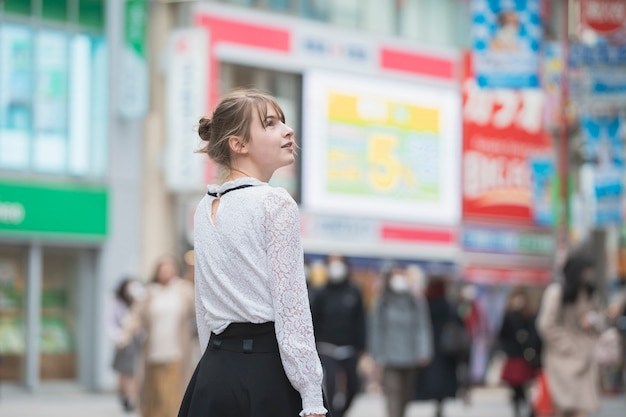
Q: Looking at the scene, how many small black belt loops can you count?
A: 2